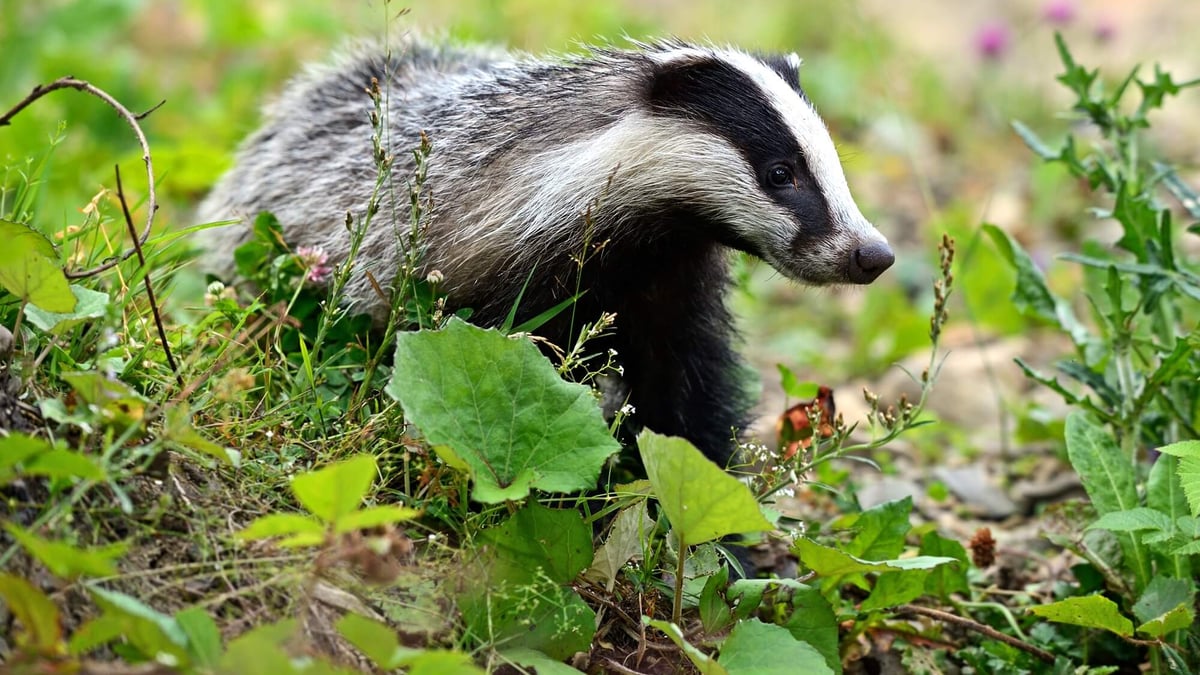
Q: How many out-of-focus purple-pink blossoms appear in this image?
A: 3